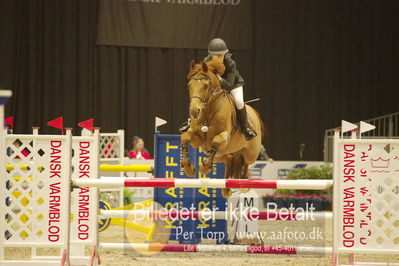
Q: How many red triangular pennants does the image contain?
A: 3